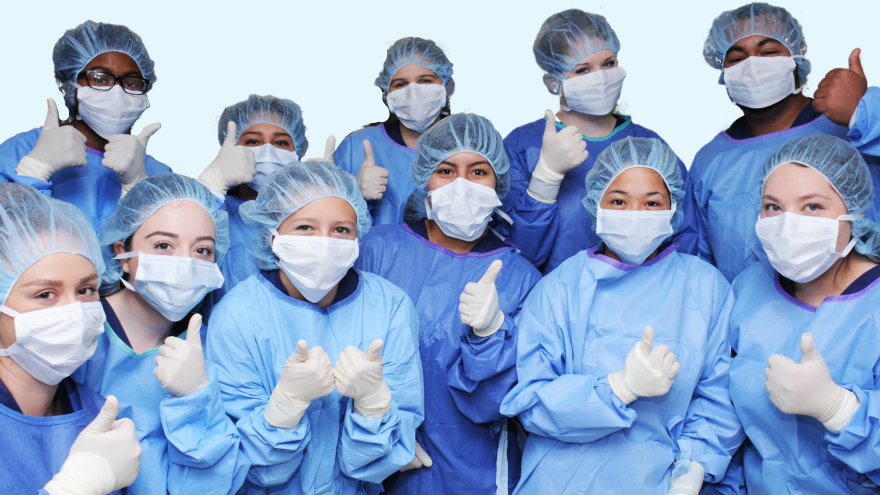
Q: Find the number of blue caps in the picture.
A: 11